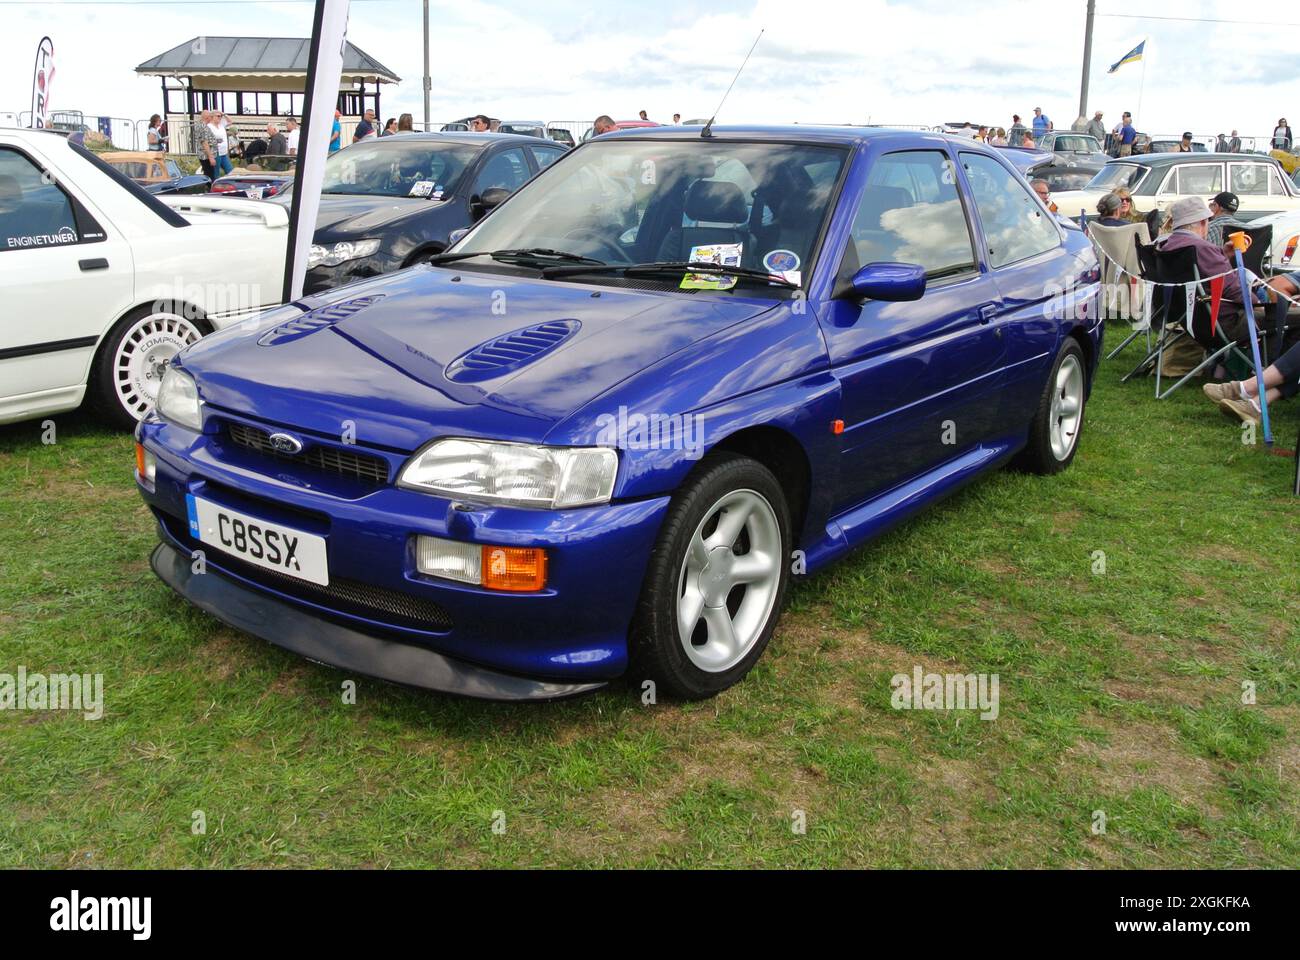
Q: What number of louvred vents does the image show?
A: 2